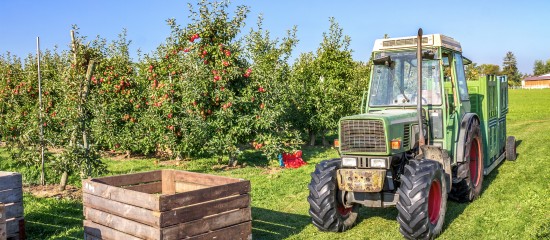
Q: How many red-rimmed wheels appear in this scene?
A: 3